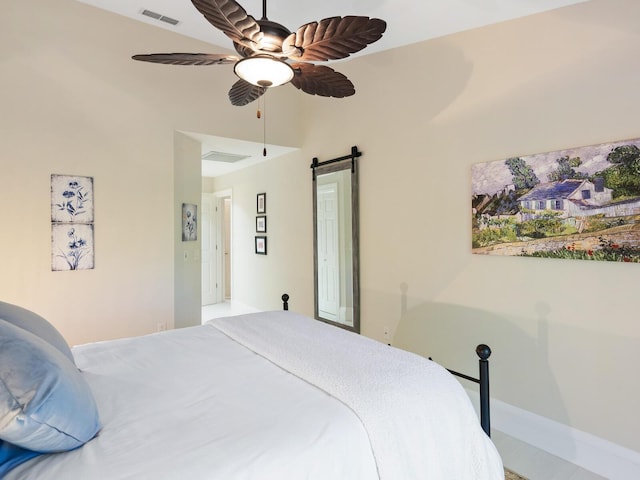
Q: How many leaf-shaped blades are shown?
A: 5